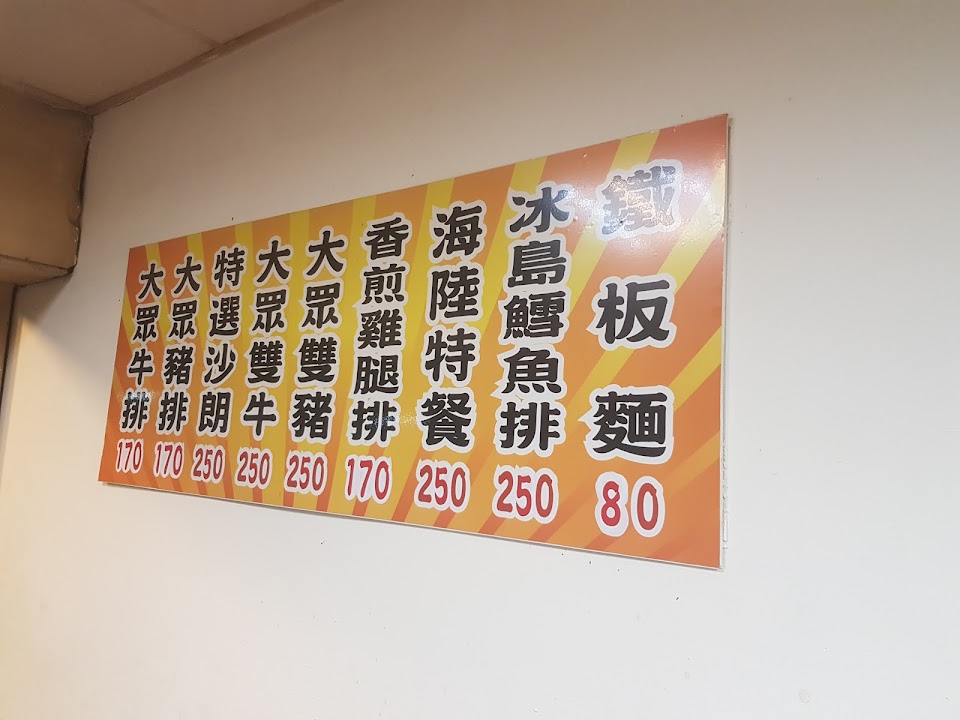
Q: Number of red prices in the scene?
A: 9